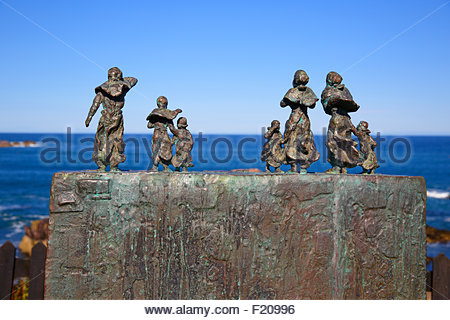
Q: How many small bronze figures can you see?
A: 7